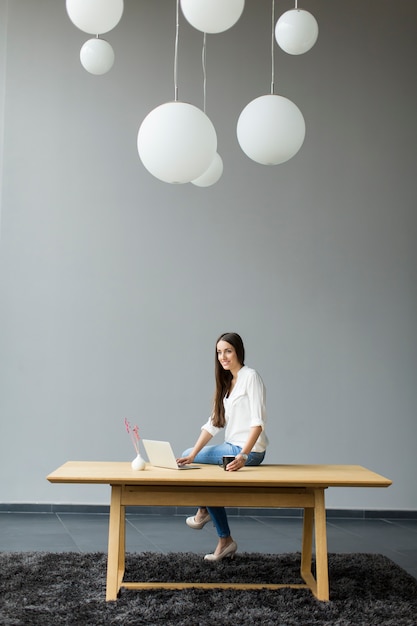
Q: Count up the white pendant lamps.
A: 7